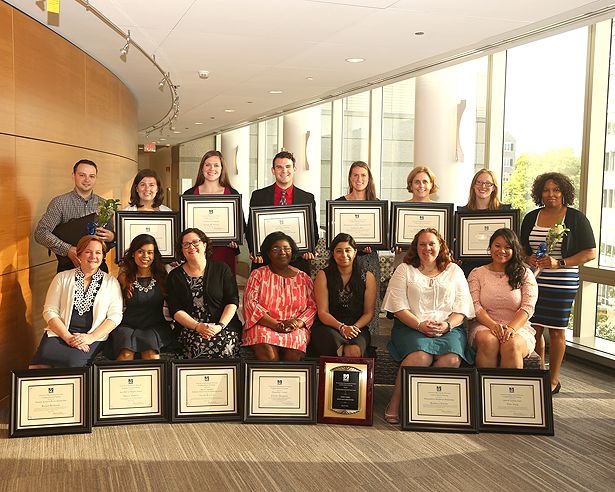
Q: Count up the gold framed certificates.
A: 1